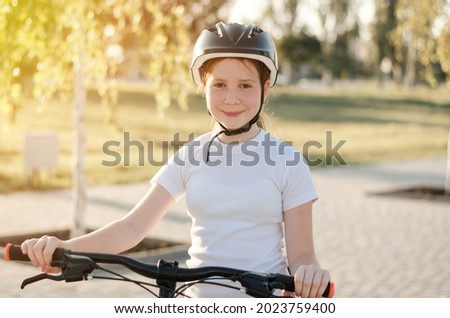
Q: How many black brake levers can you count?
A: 2